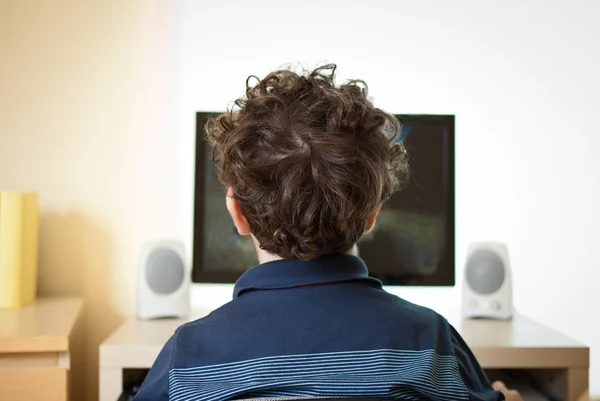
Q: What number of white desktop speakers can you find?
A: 2